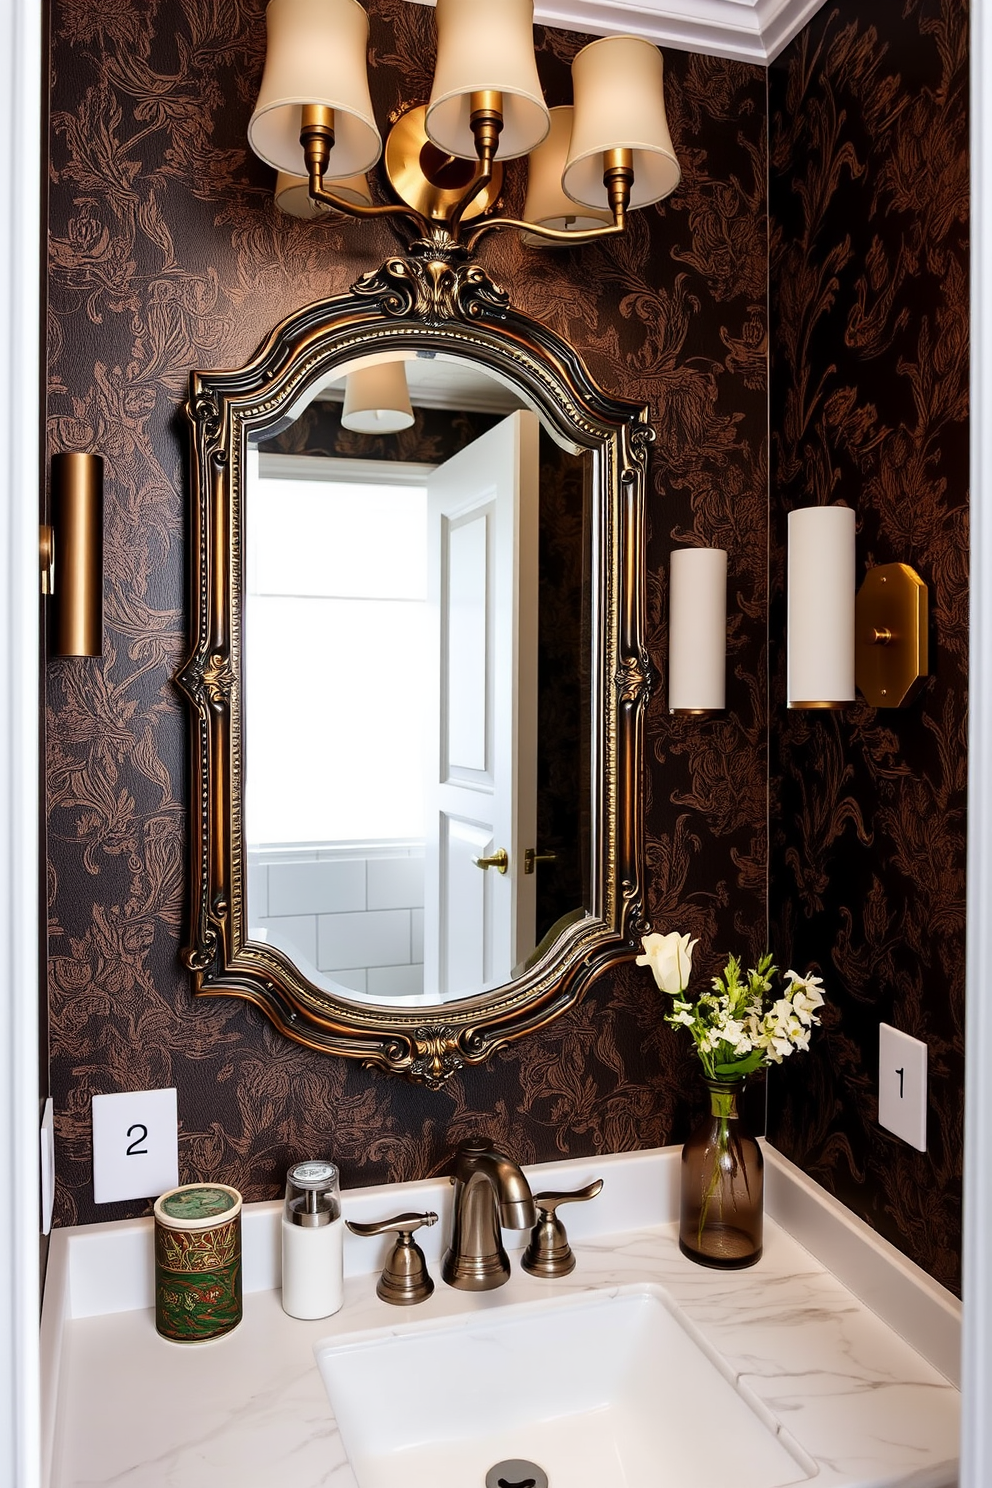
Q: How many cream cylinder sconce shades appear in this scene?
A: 2